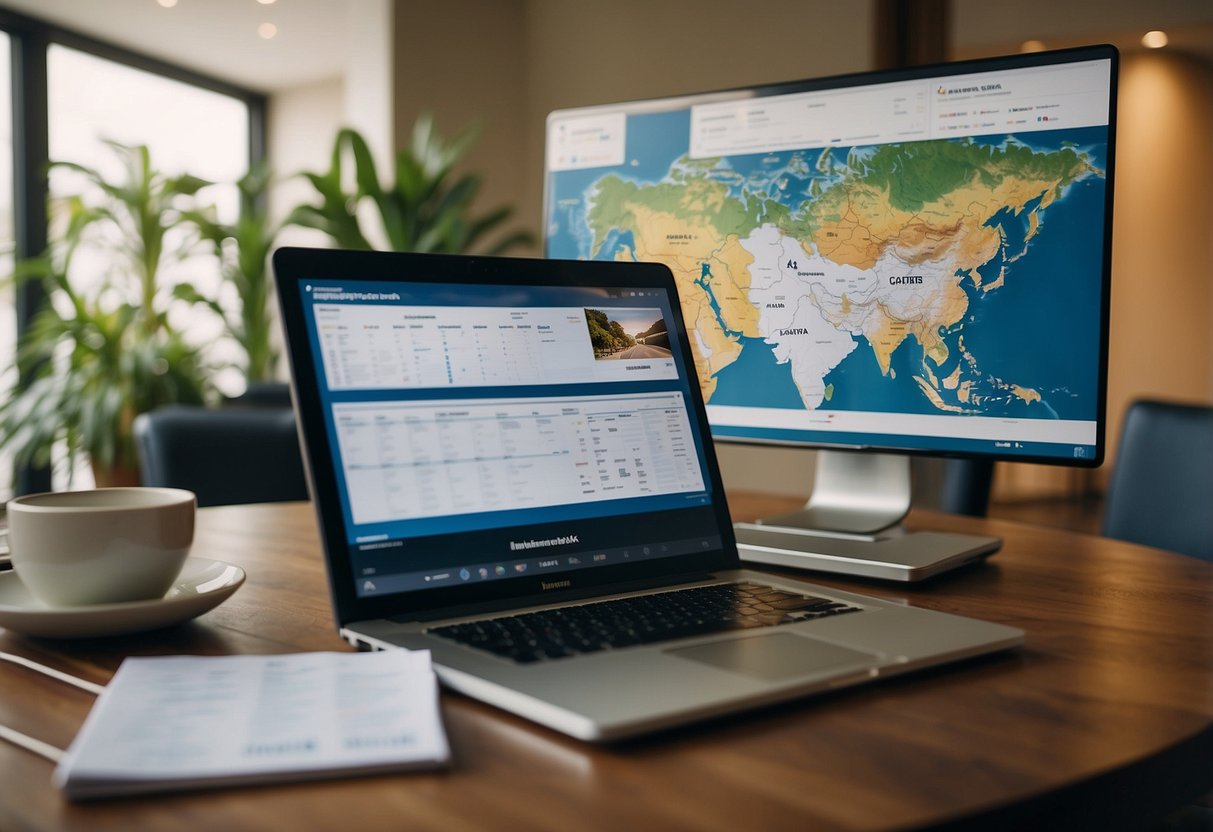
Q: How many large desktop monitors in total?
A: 1